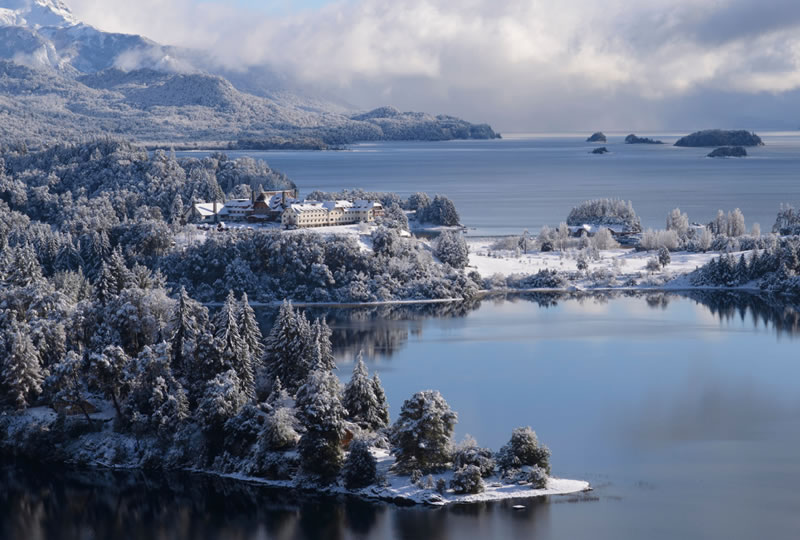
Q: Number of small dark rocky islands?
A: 5